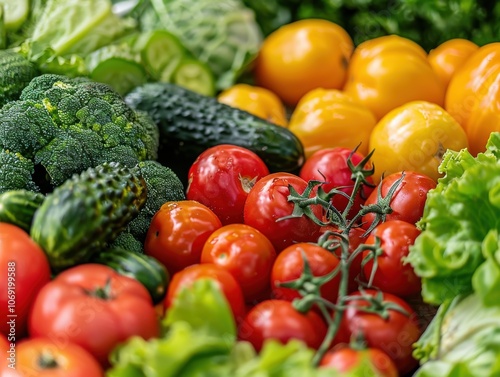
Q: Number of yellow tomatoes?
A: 7